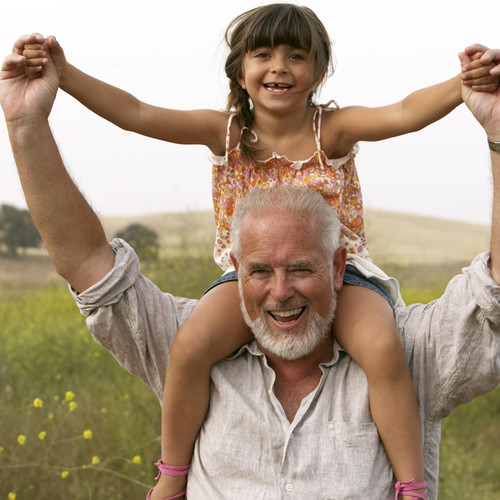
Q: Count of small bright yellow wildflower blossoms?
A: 10